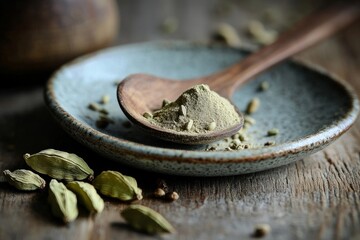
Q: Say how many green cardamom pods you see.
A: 6